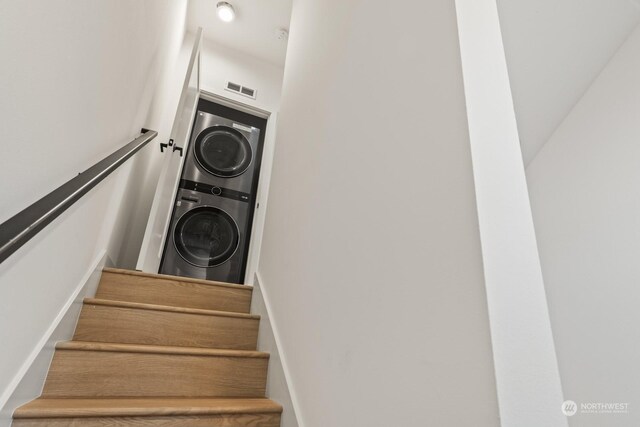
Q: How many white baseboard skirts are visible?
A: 2